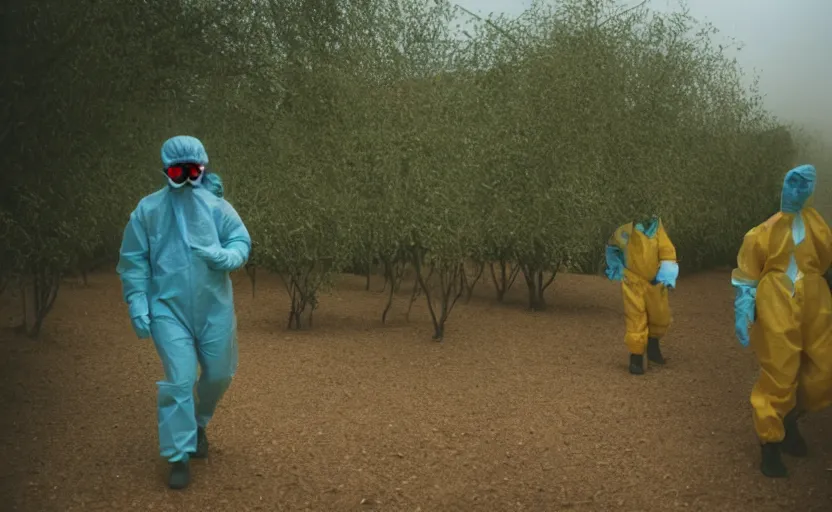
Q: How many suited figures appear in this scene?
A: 3